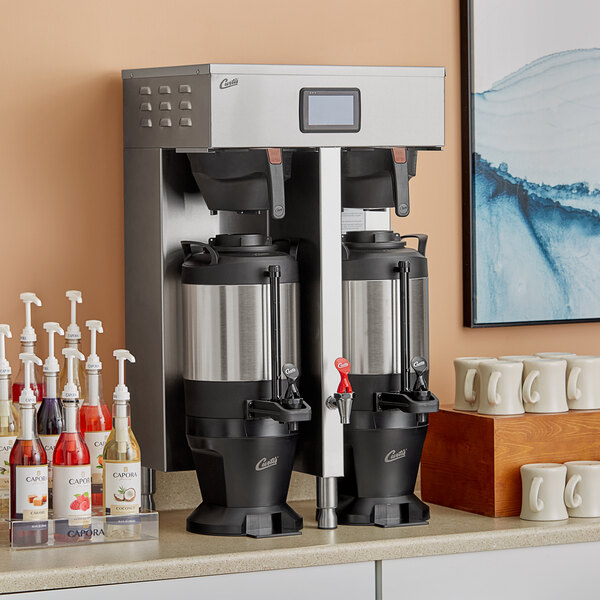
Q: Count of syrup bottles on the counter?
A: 8